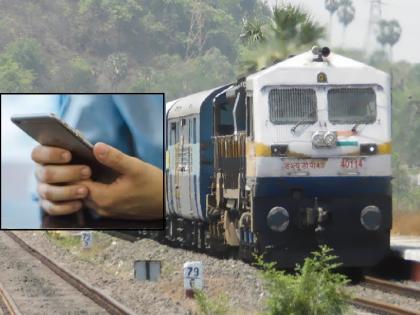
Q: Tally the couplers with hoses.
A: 1